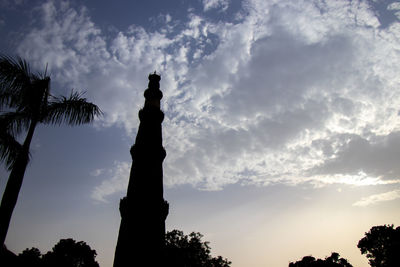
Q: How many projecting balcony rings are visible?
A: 4